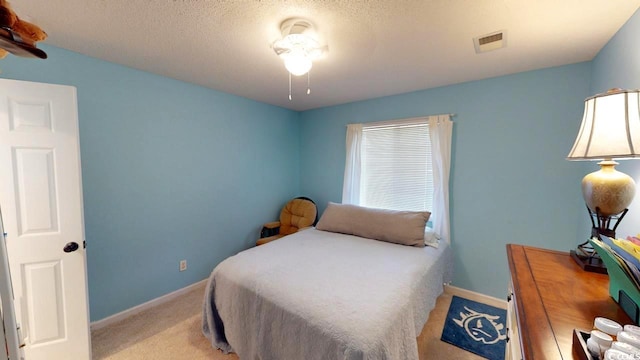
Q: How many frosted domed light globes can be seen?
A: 1